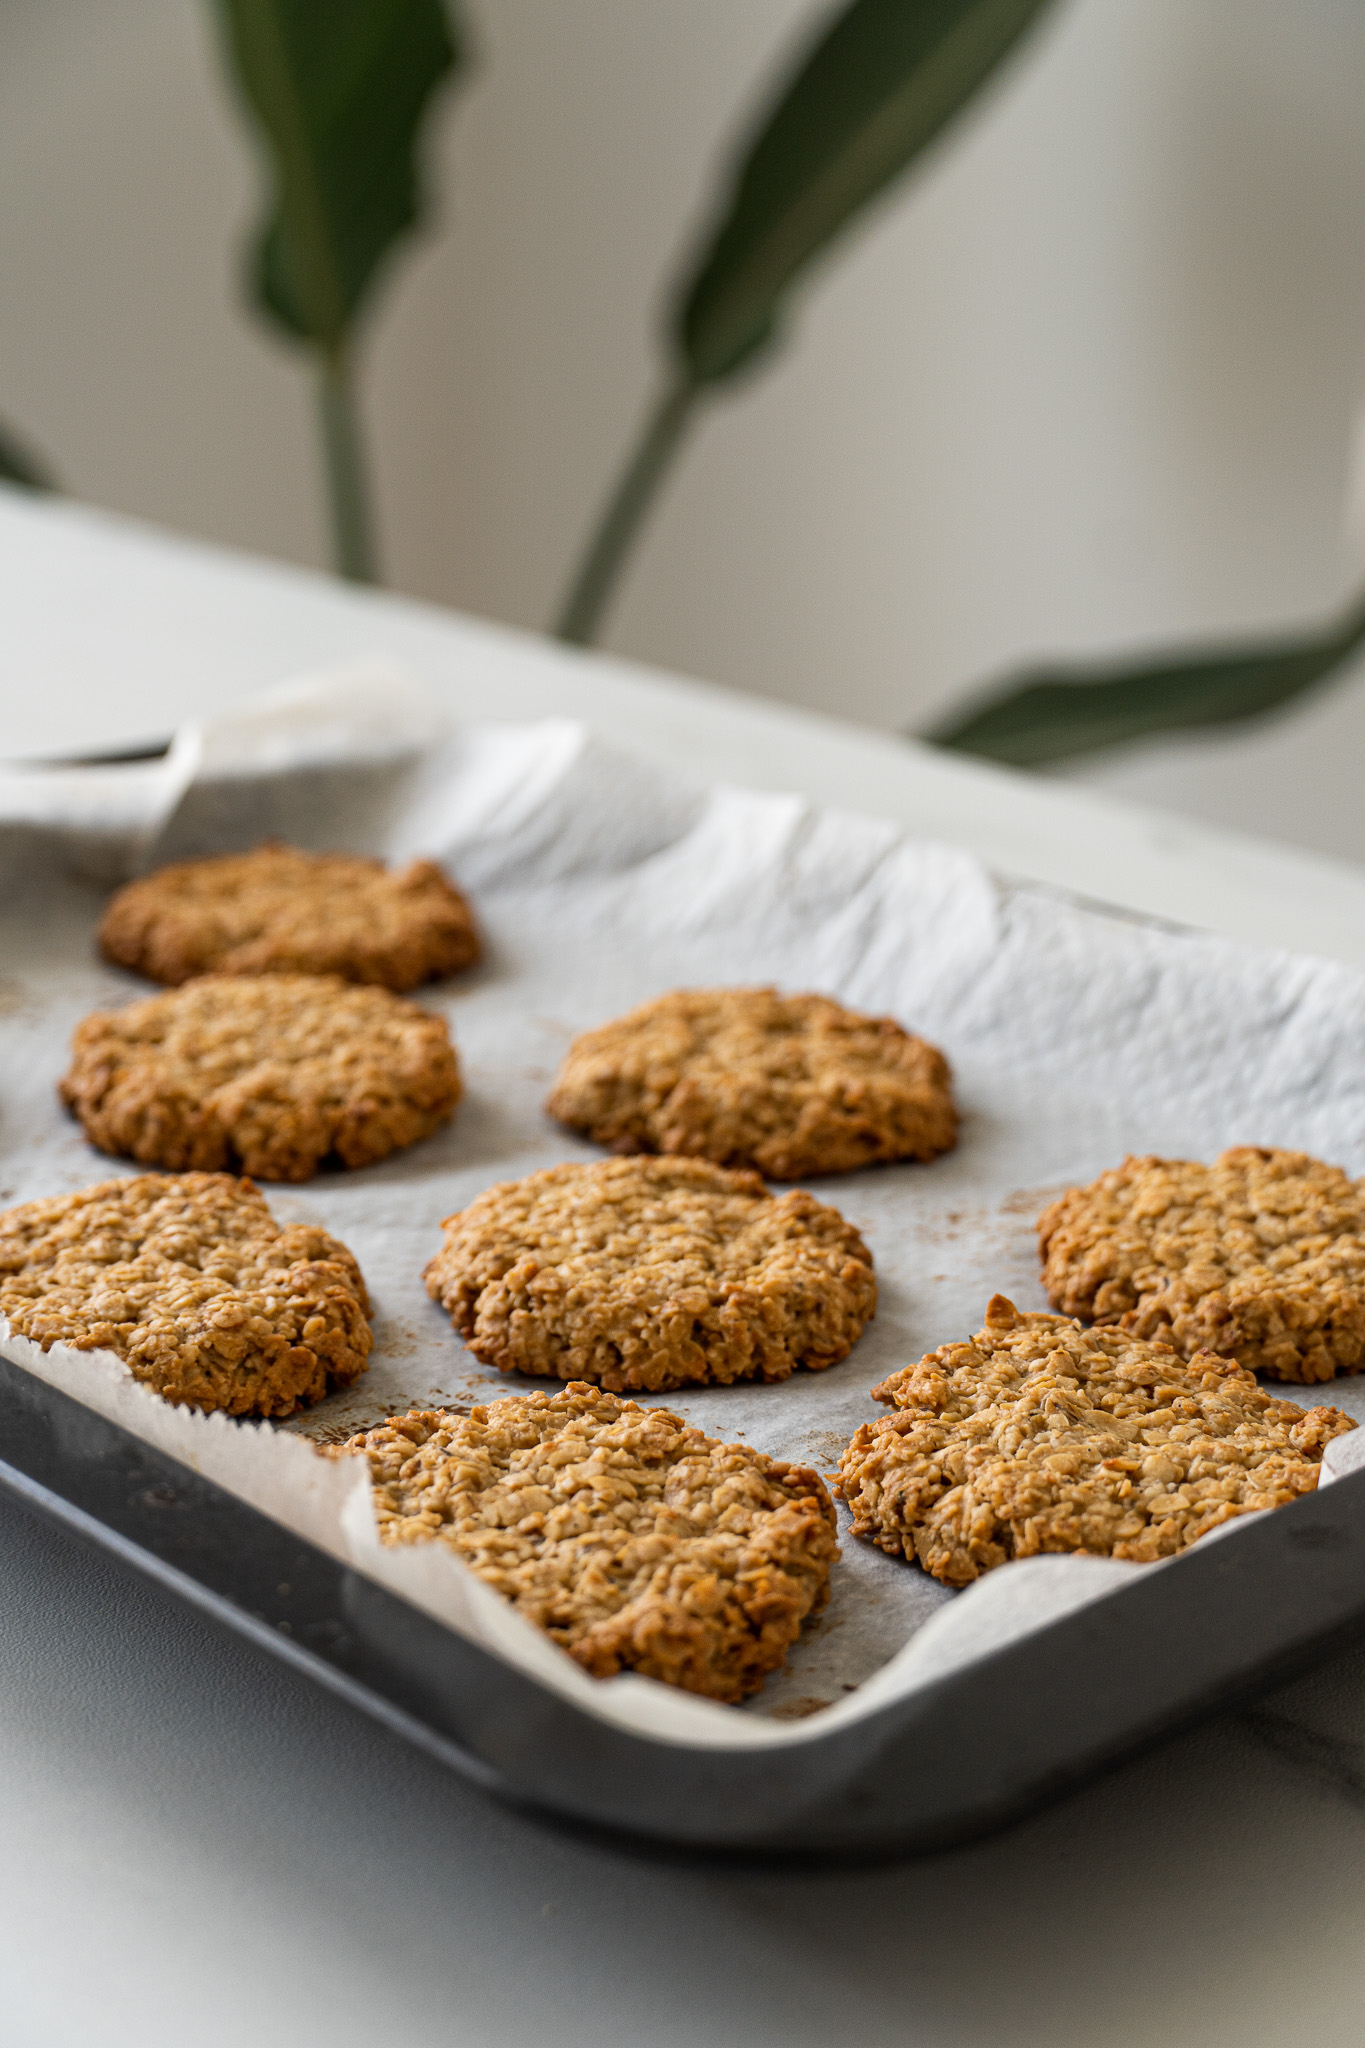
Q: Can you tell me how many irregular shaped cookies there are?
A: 8